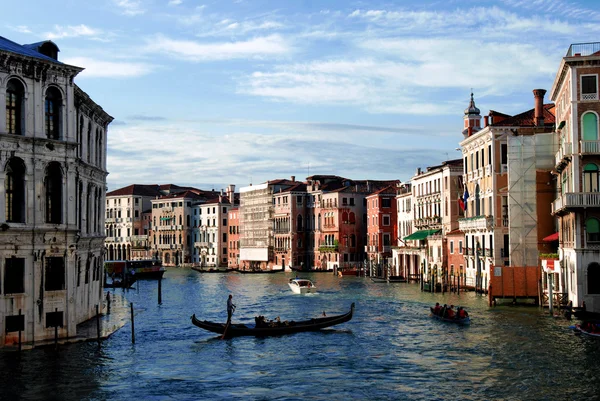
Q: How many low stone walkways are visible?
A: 1